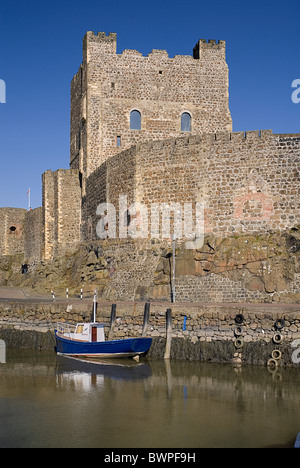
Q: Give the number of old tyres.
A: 7